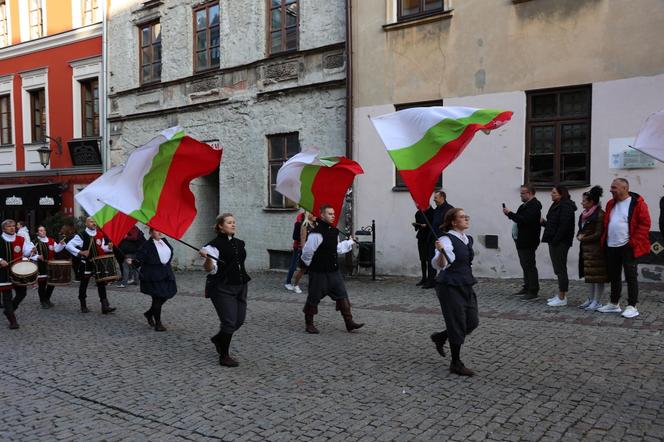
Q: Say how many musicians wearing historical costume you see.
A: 3